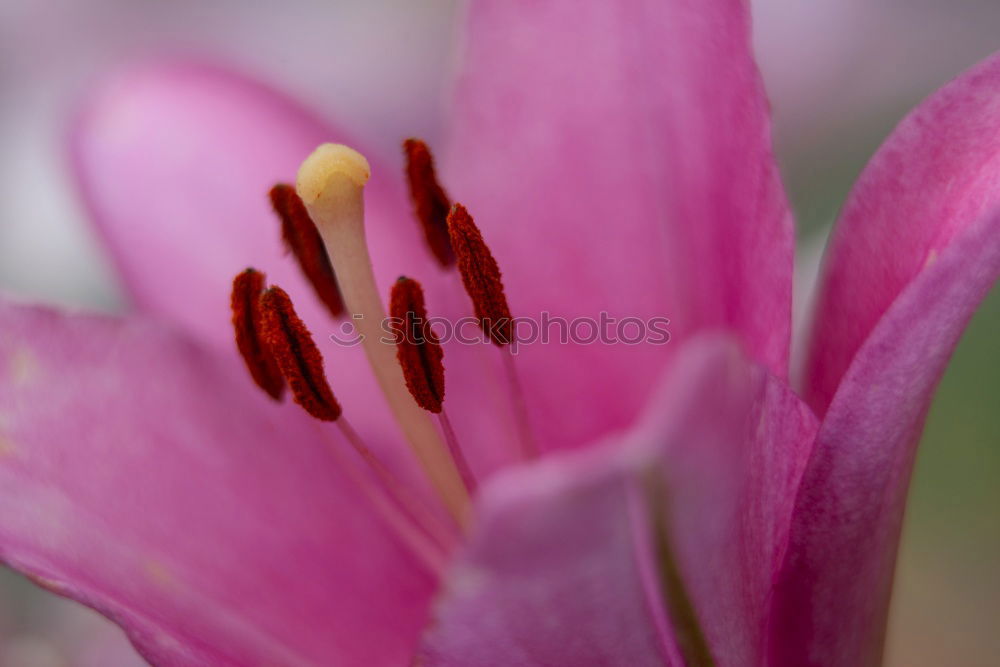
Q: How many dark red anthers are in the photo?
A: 6